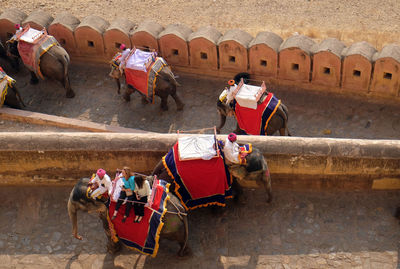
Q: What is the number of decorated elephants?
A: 6